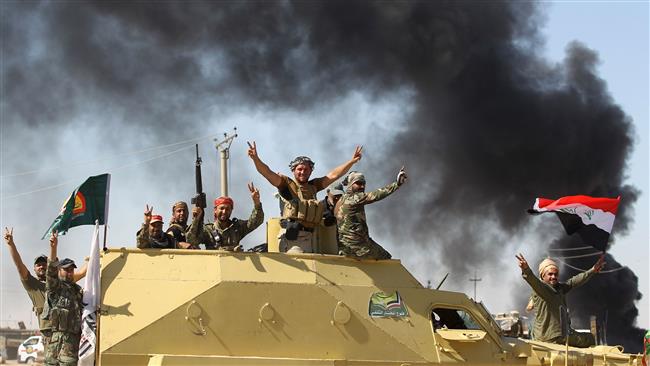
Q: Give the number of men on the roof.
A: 6